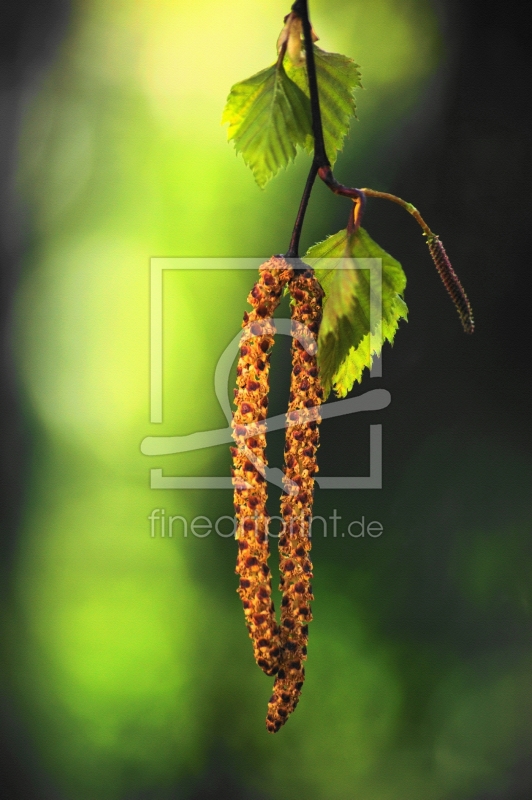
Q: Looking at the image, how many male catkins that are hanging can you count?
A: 2